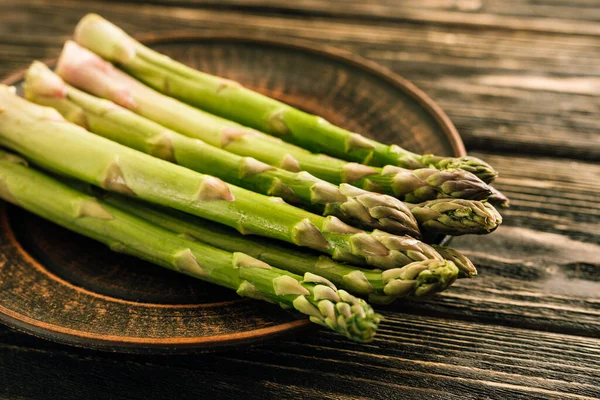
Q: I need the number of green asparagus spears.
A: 9